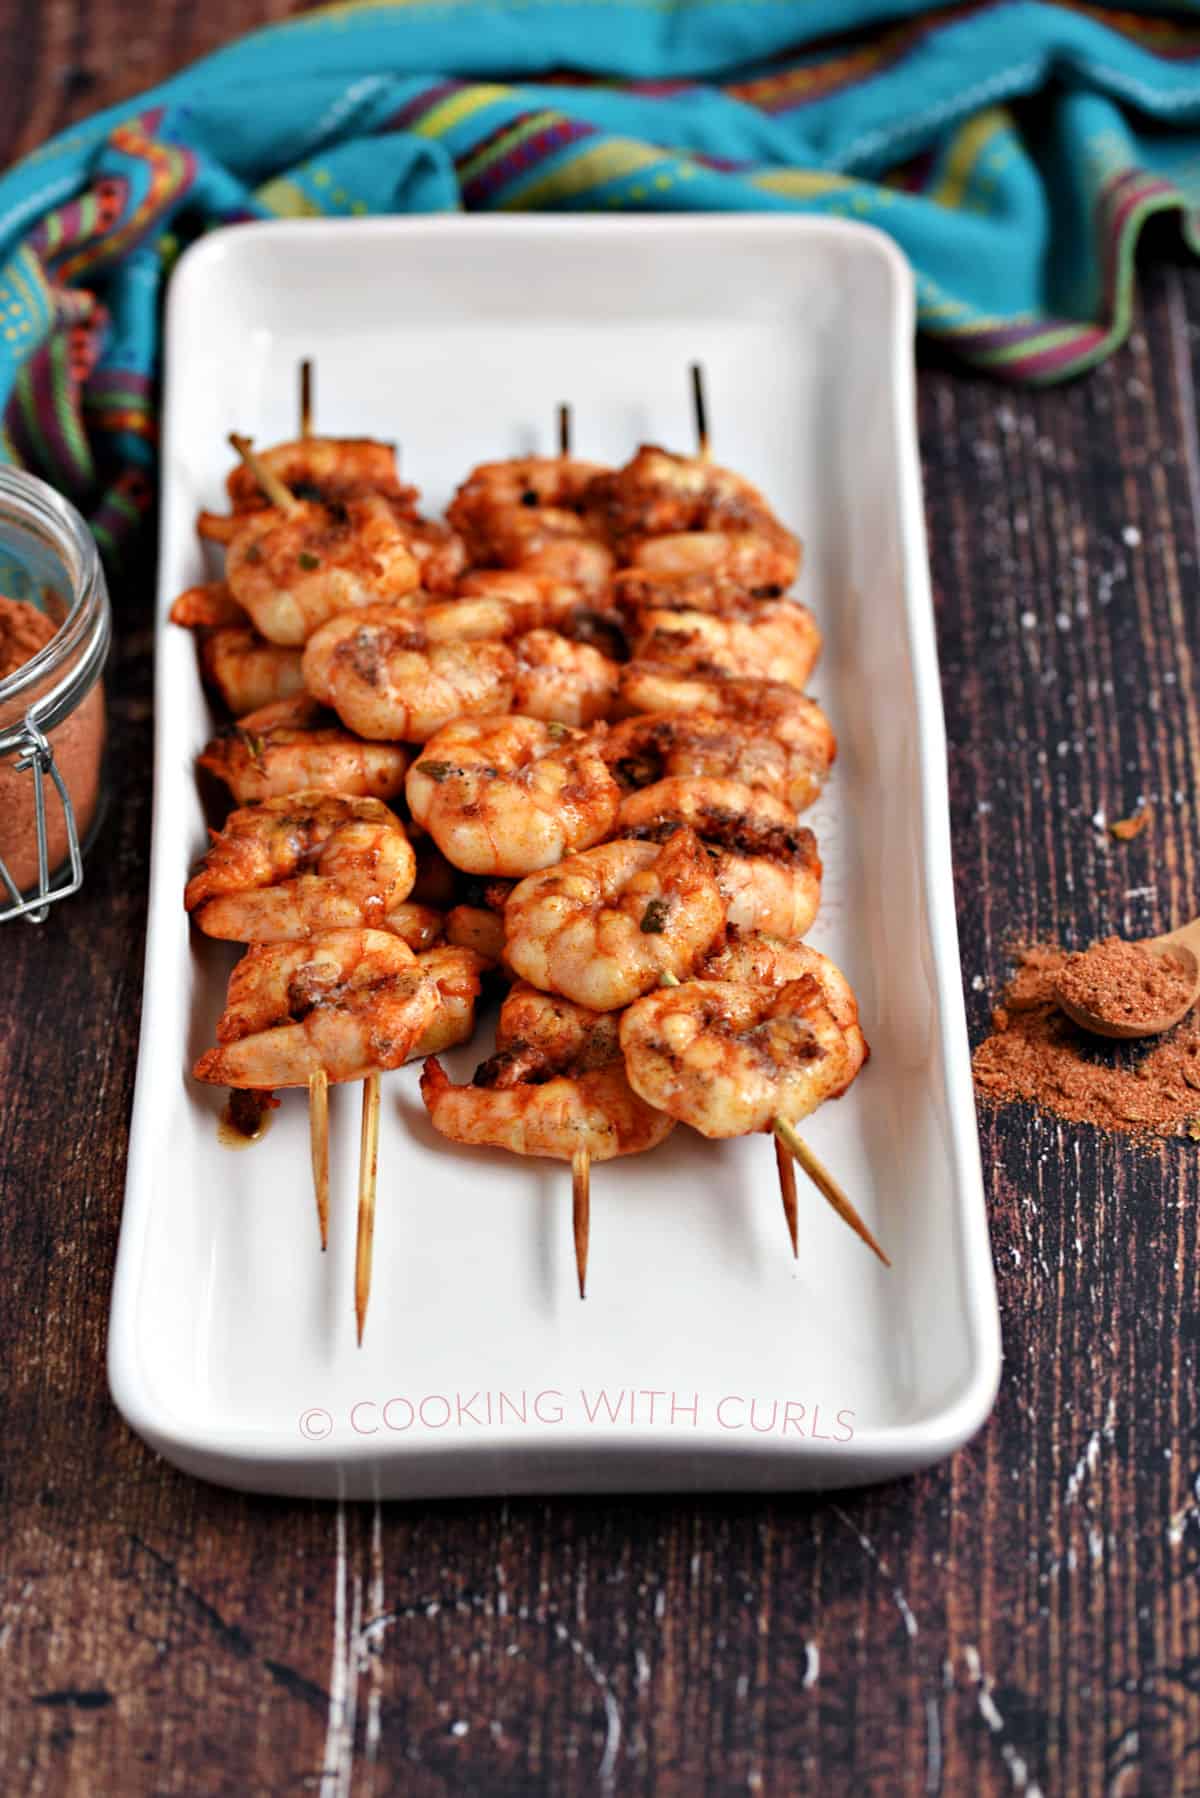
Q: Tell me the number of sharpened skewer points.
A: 5